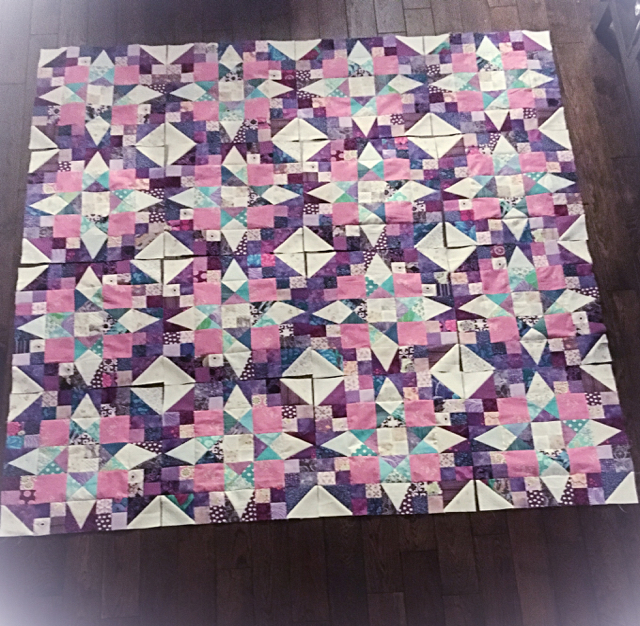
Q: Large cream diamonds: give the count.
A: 9